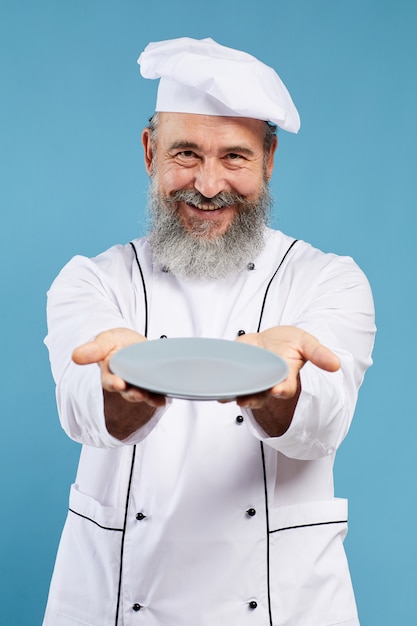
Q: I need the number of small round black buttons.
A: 9